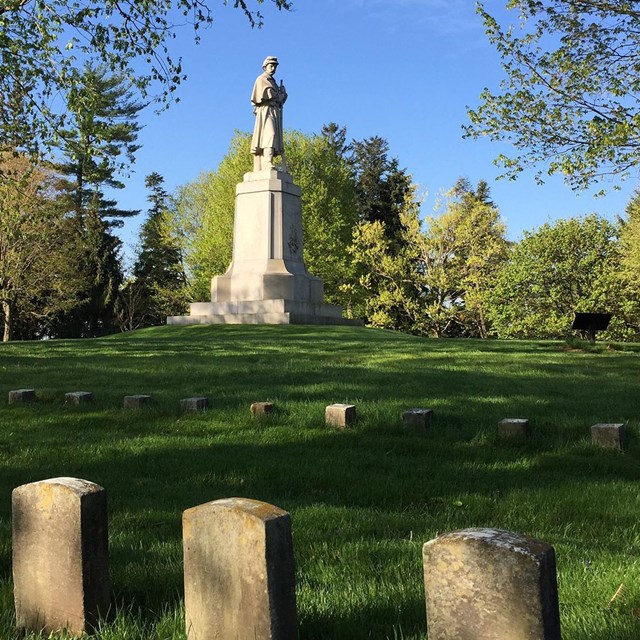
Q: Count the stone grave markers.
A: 12